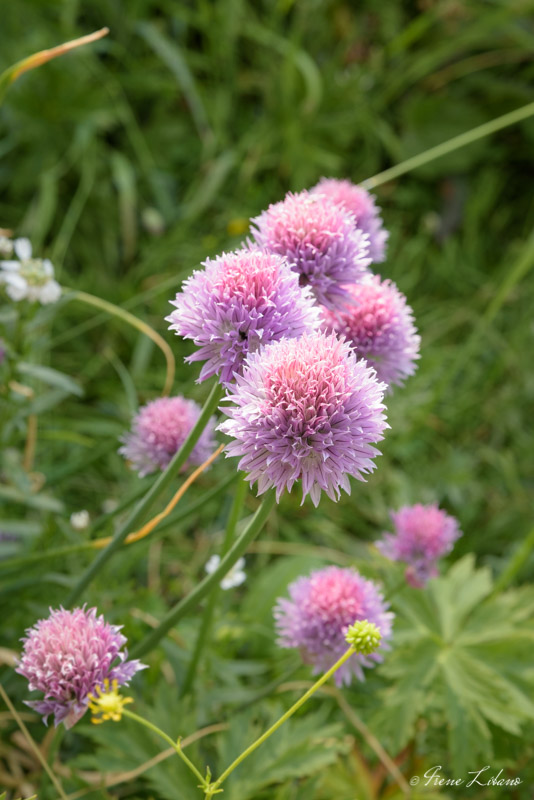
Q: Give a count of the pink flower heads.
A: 9